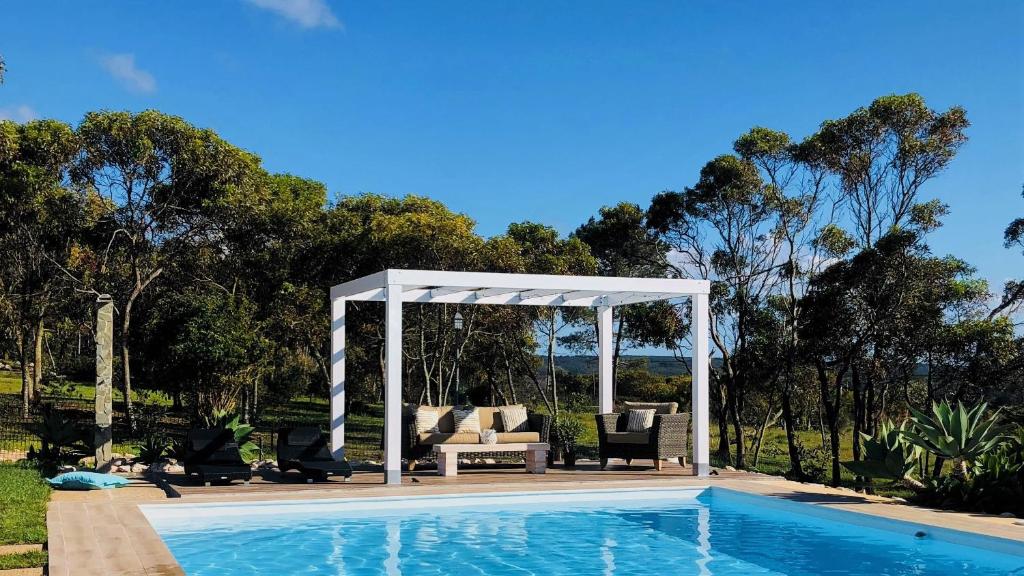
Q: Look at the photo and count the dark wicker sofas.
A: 1